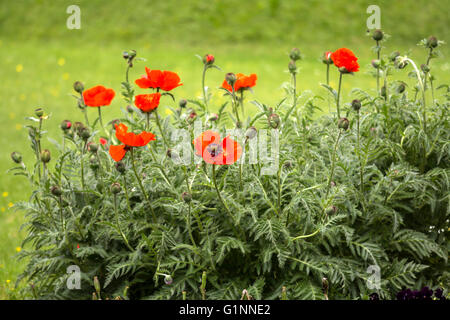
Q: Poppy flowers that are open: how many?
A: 7